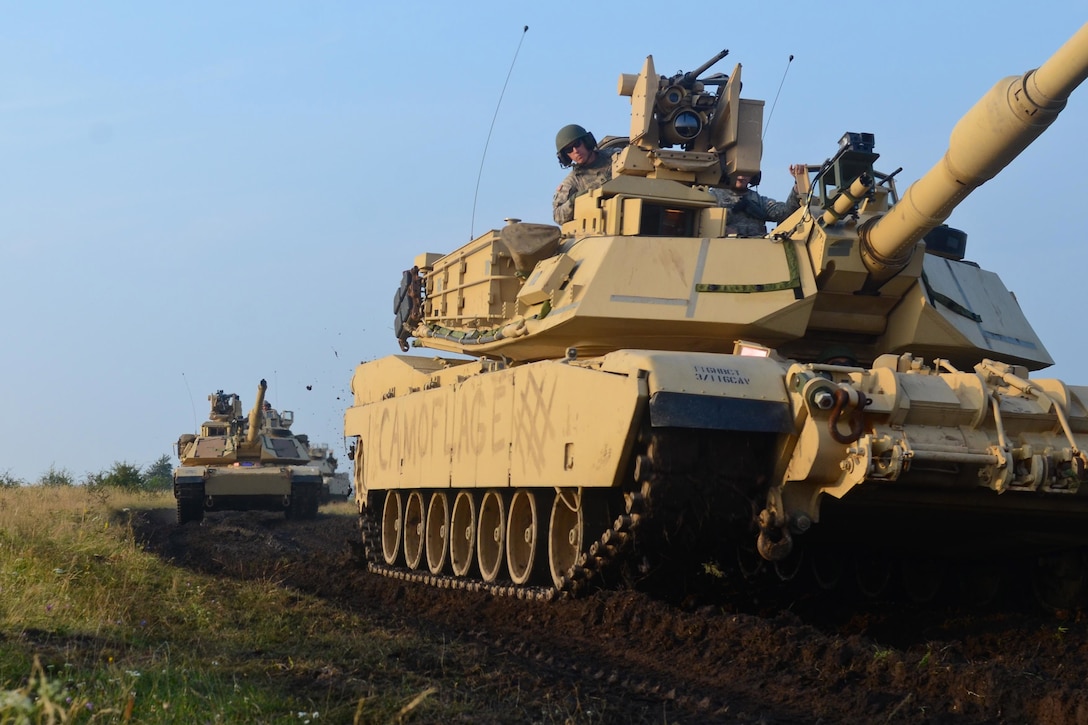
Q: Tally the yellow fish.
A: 0